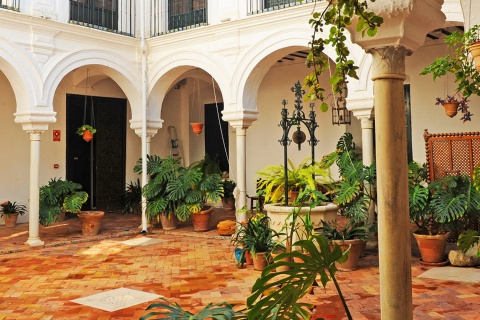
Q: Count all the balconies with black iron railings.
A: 4